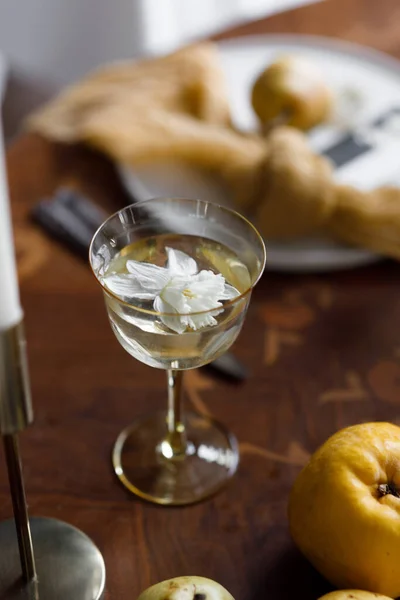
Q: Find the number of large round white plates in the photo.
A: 1